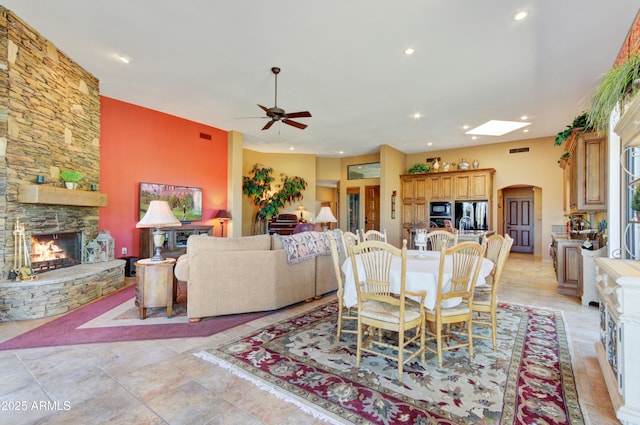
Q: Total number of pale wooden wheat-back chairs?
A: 8